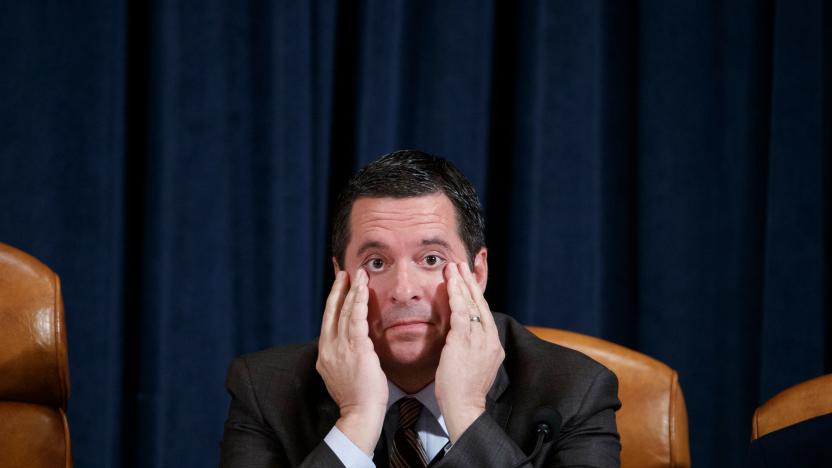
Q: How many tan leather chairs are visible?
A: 3